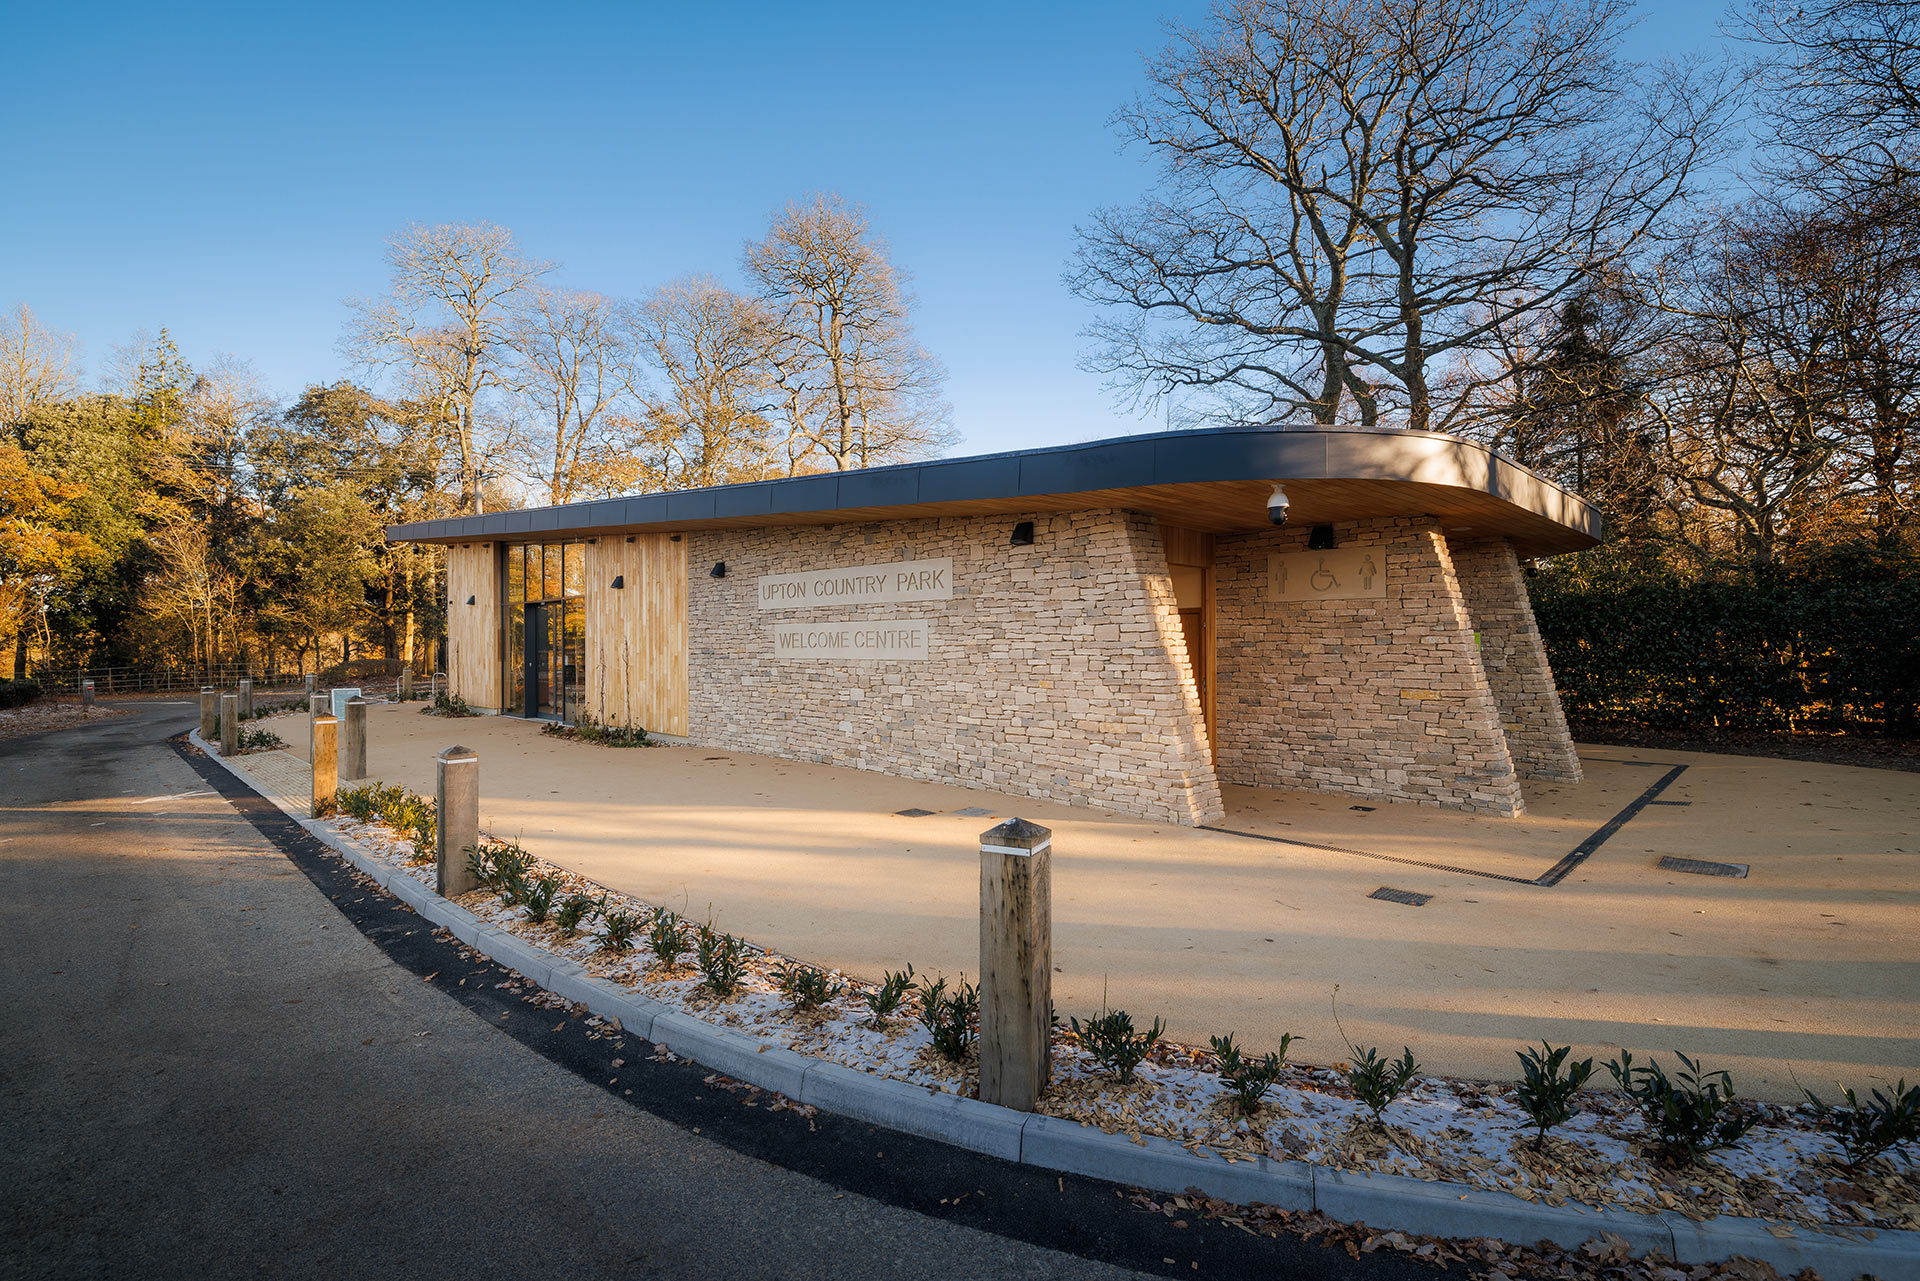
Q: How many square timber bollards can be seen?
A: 11